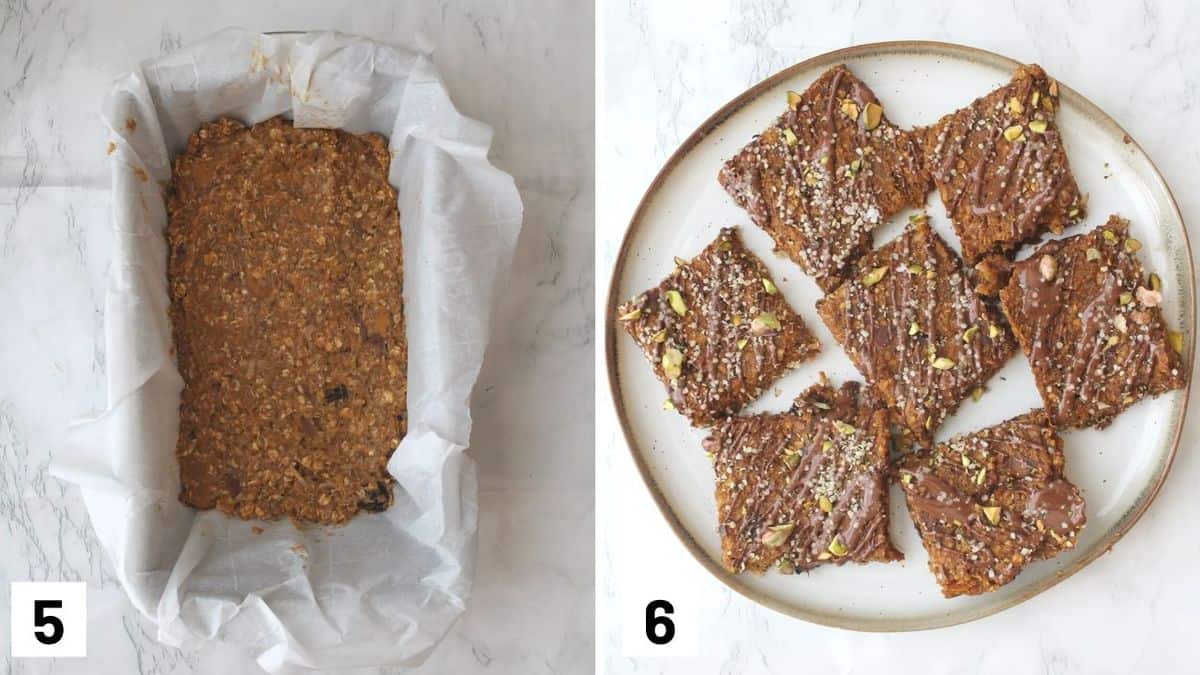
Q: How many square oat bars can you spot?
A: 7